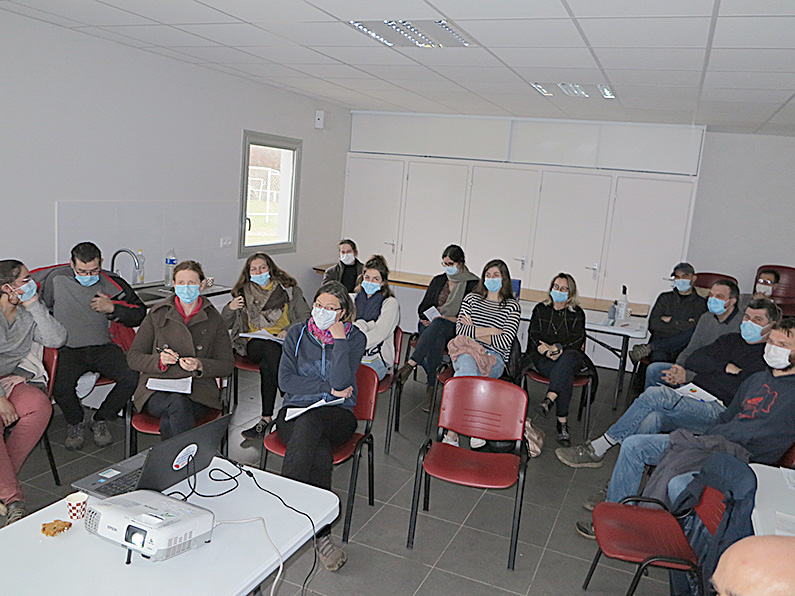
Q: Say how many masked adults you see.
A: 15